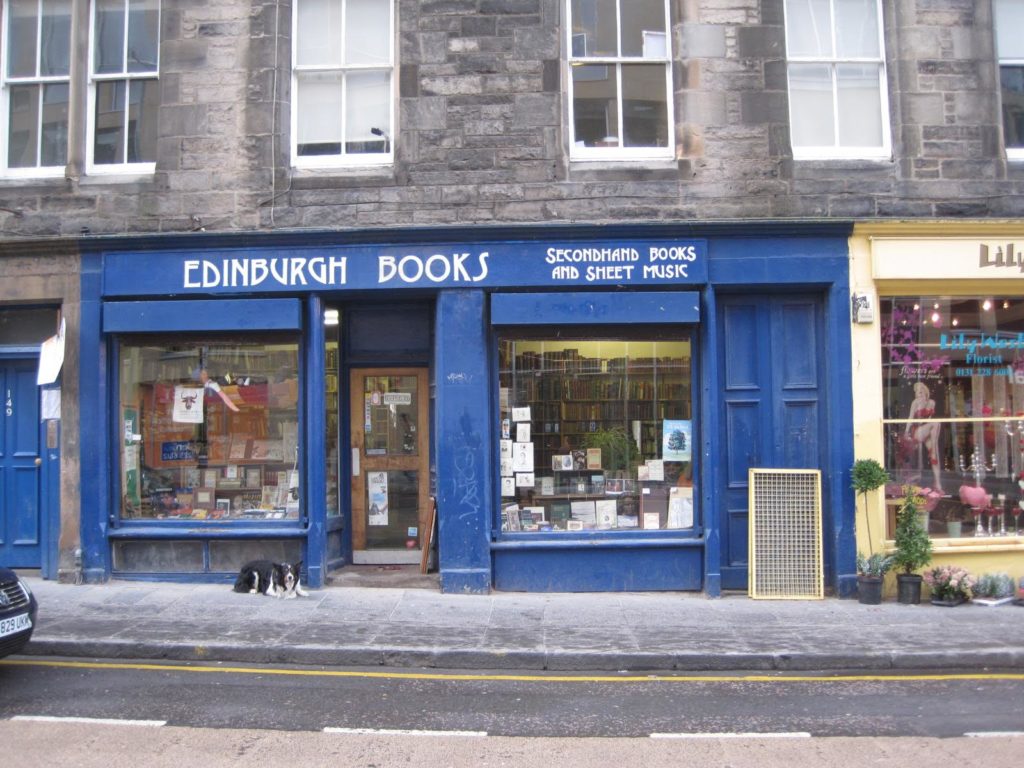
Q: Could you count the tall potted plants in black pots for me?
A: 2